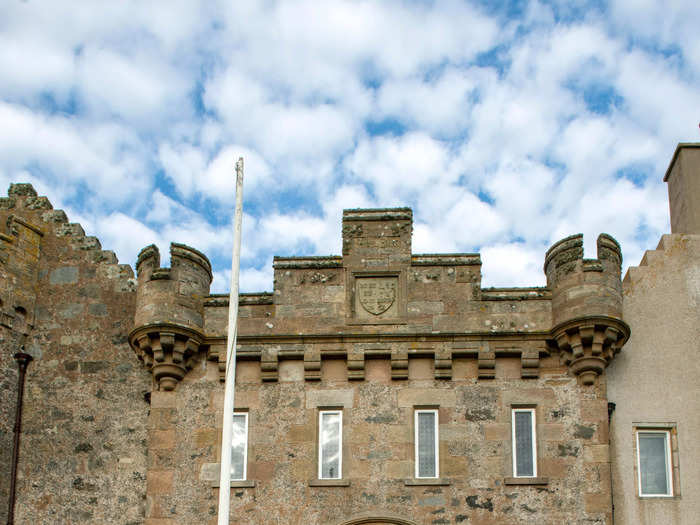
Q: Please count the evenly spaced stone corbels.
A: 8